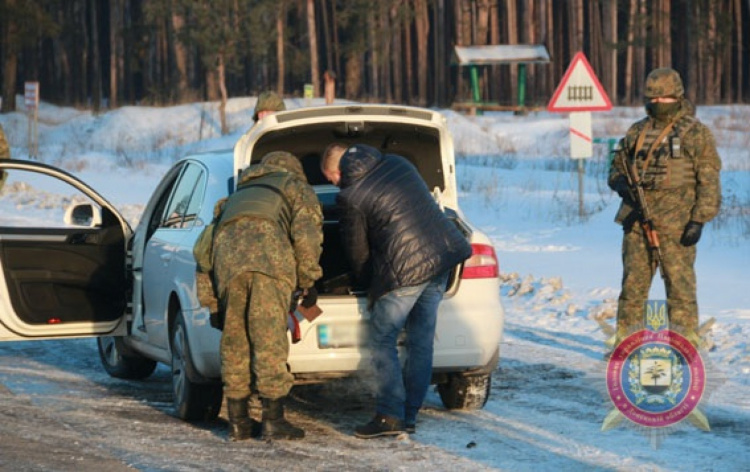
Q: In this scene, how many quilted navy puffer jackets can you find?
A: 1